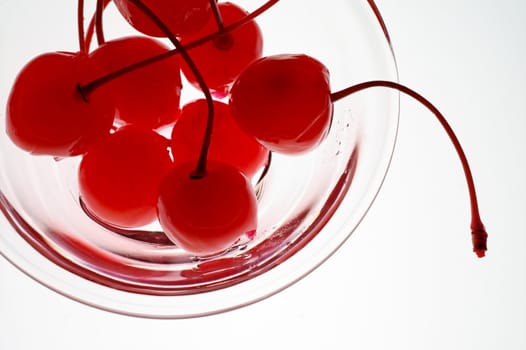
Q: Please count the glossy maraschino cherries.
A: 8